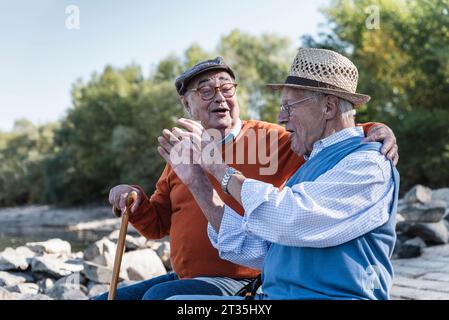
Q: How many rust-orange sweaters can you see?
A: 1